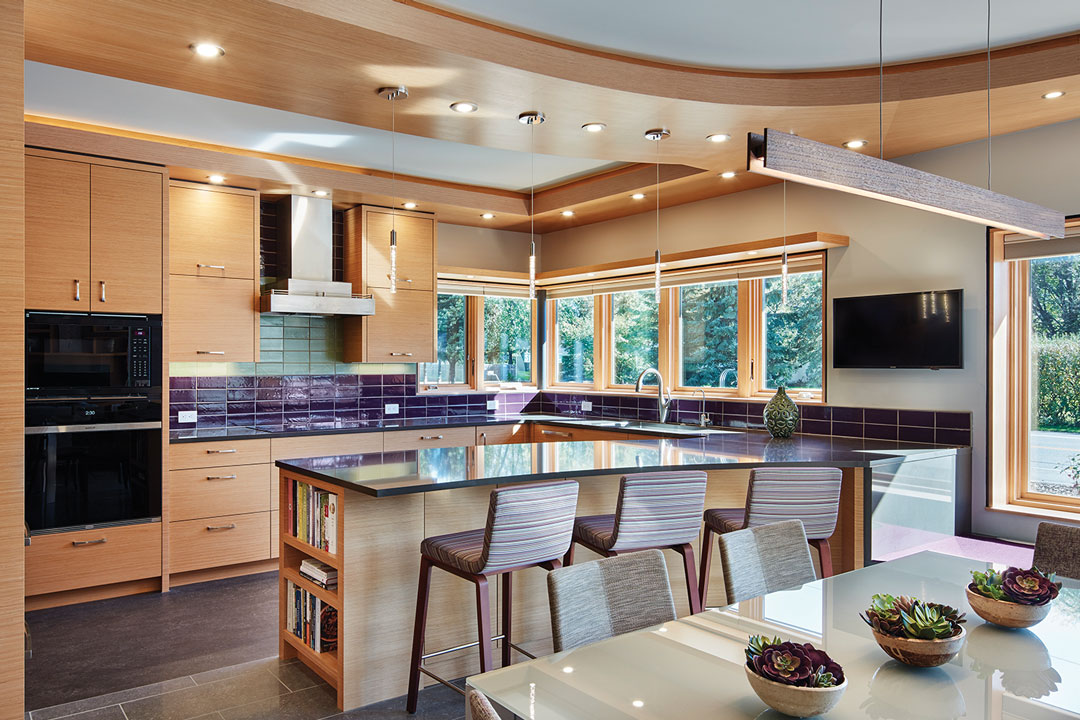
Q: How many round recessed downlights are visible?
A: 13